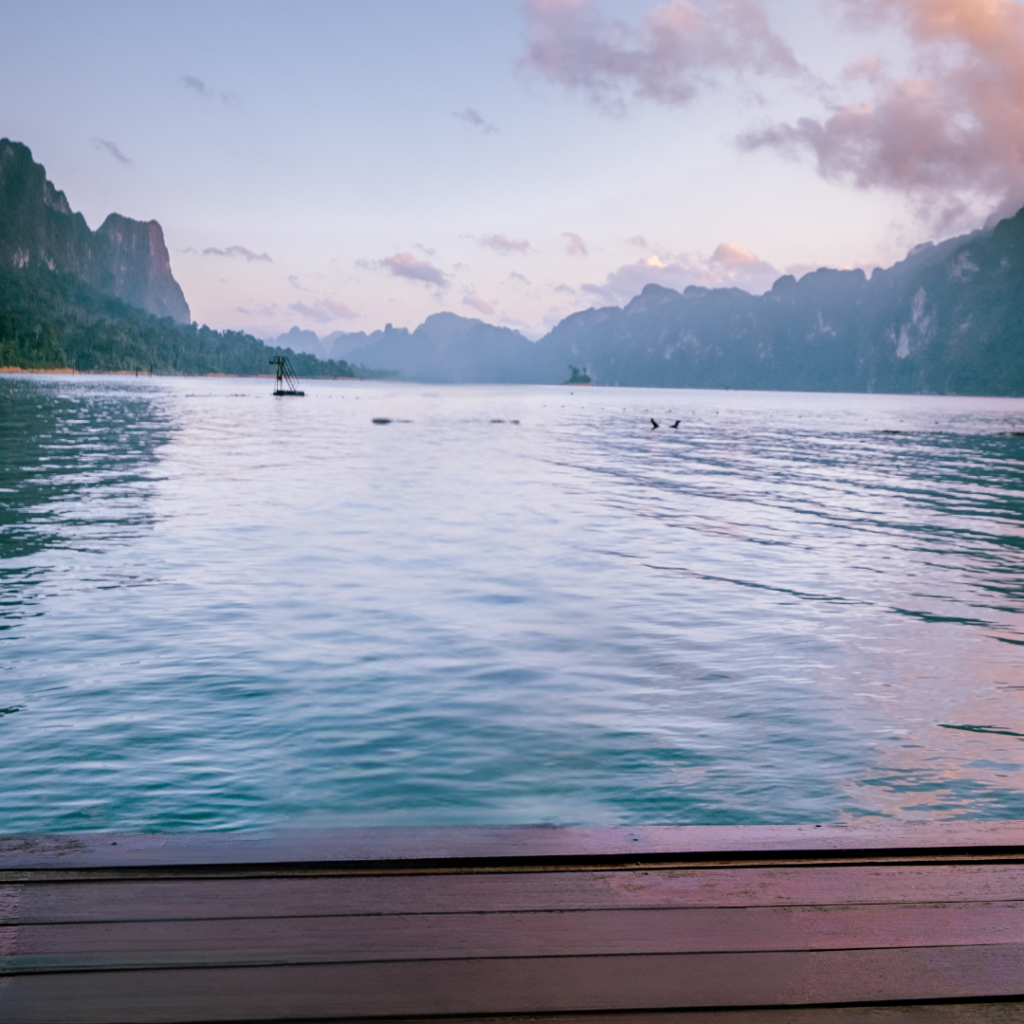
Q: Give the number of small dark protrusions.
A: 2